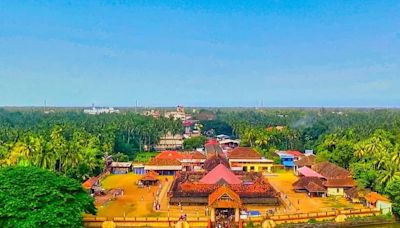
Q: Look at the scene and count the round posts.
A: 4